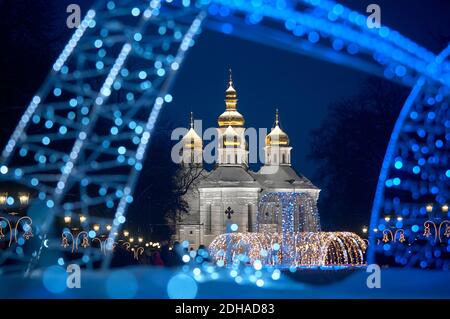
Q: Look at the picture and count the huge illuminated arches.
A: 2